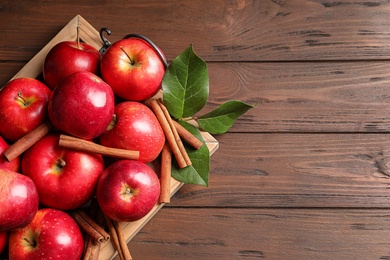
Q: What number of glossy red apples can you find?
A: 11